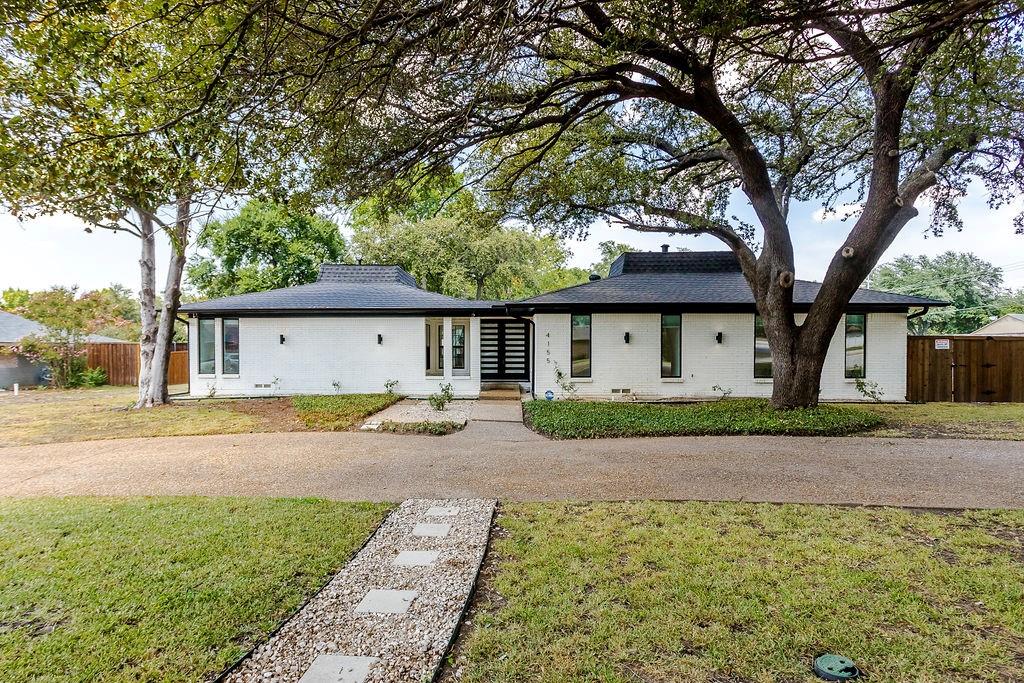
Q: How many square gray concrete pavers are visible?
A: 5